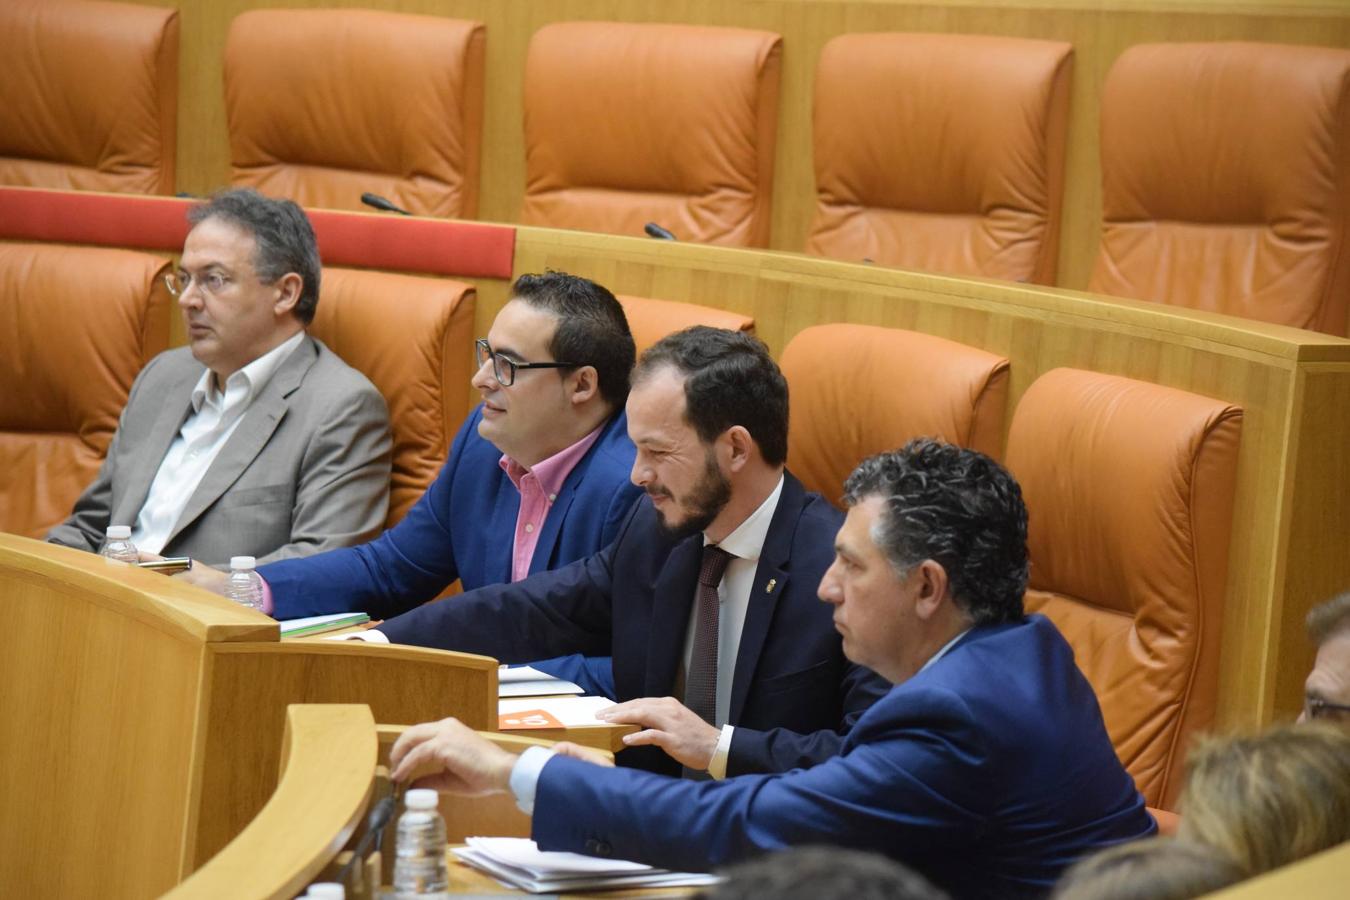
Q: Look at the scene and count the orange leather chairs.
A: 10